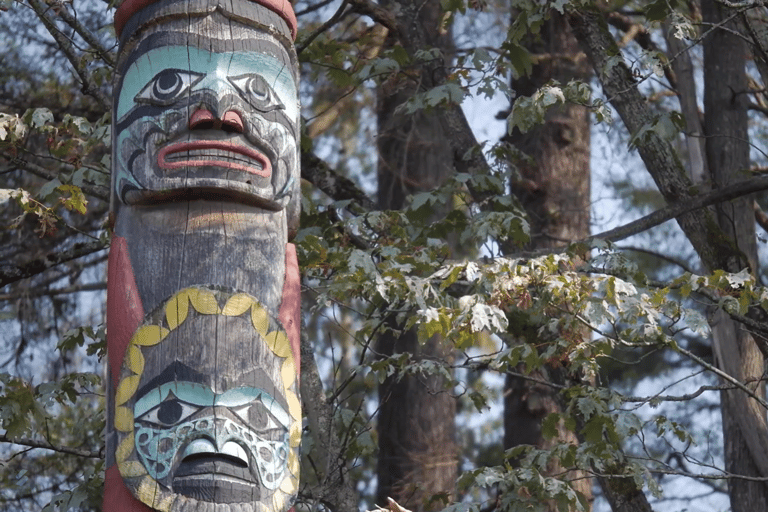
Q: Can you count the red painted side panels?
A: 2